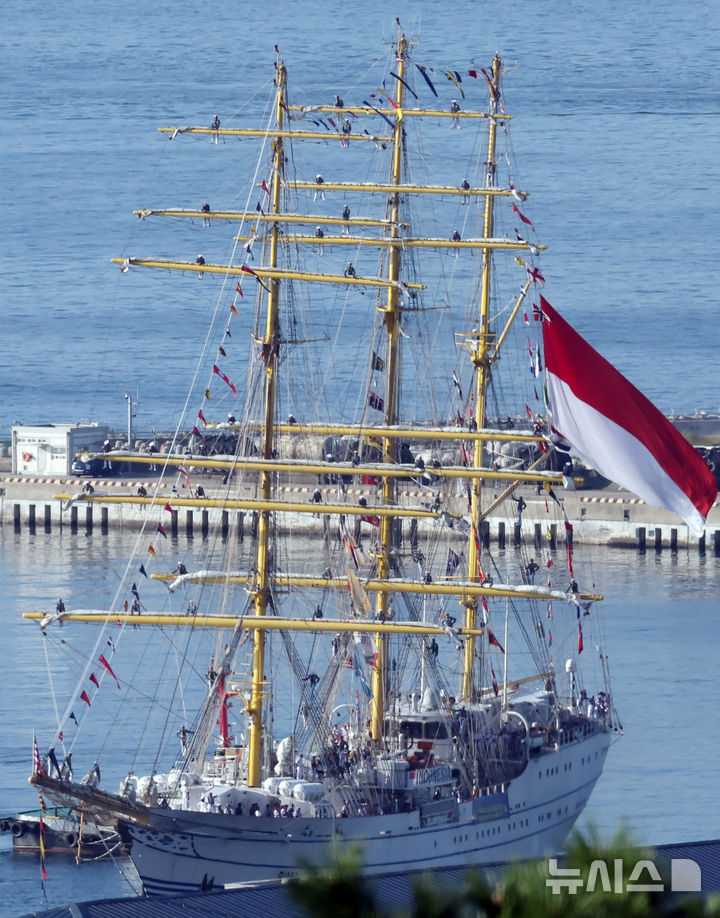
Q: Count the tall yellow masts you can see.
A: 3